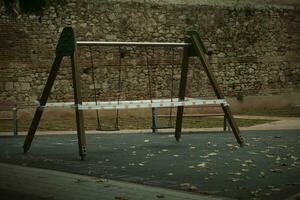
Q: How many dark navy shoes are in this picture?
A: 0